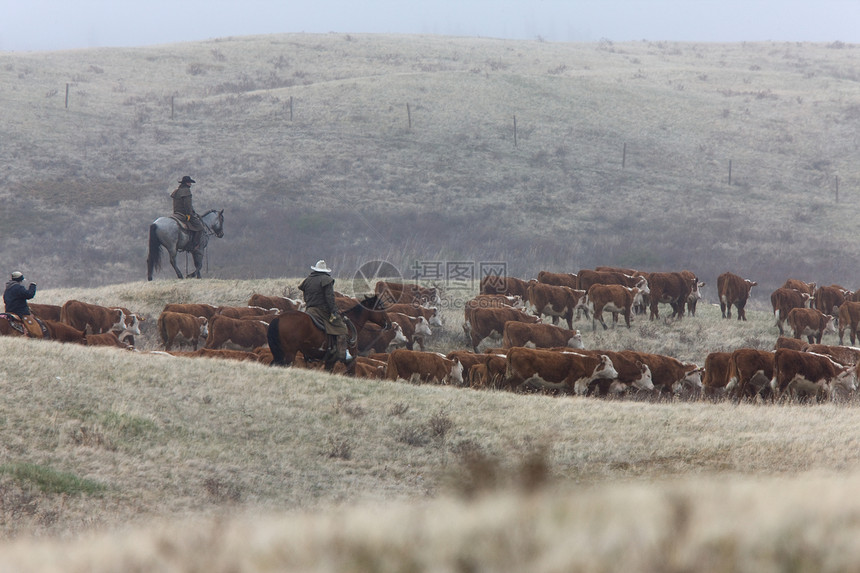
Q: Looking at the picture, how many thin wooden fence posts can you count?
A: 8